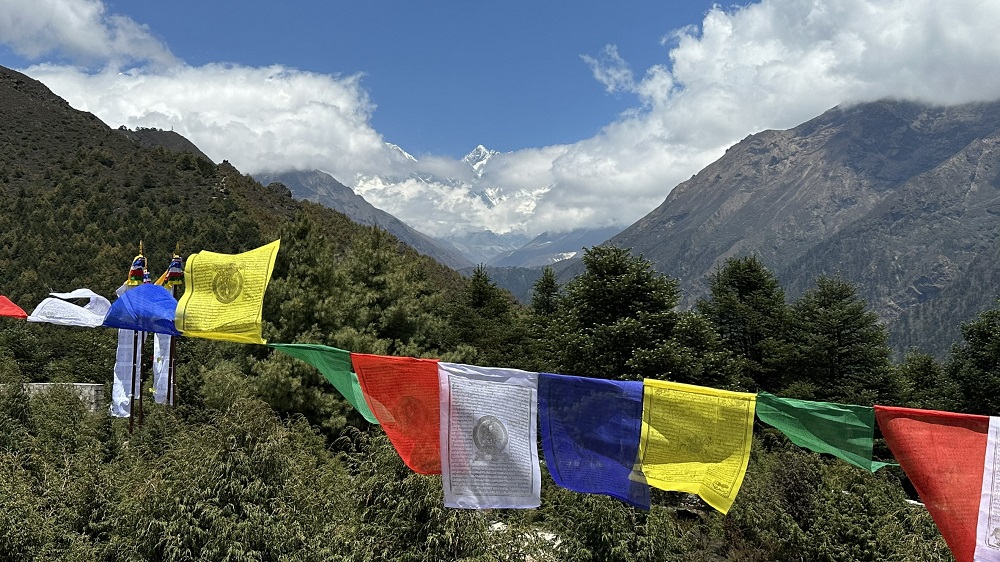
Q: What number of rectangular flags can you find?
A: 12